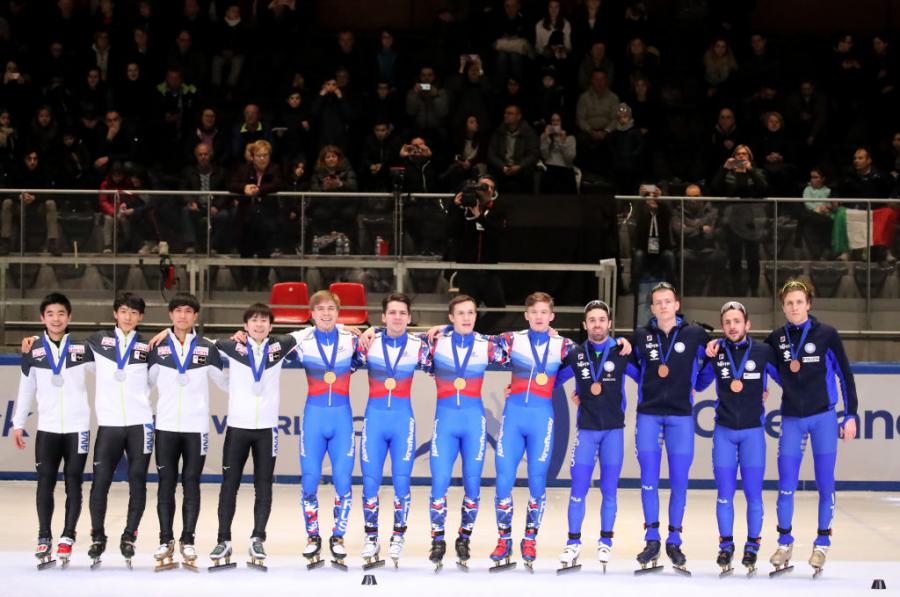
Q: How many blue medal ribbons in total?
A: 12